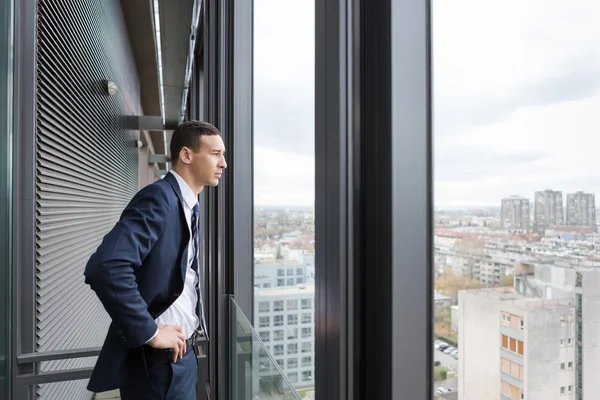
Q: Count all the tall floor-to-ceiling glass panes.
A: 2